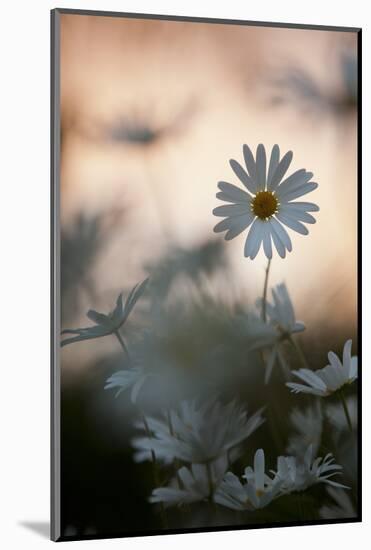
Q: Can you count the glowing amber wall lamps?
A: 0